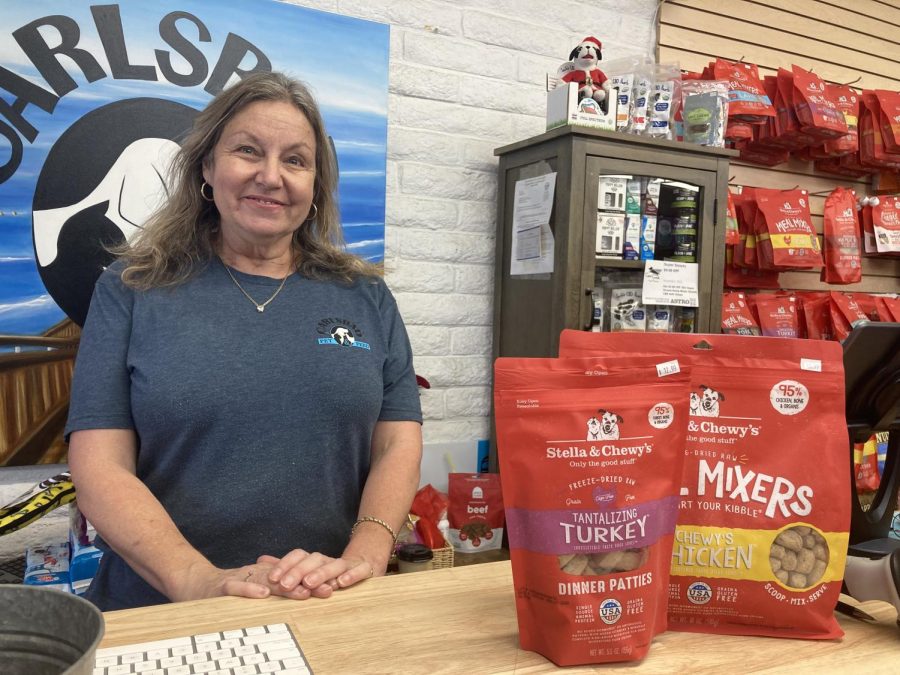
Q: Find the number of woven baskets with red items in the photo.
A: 1